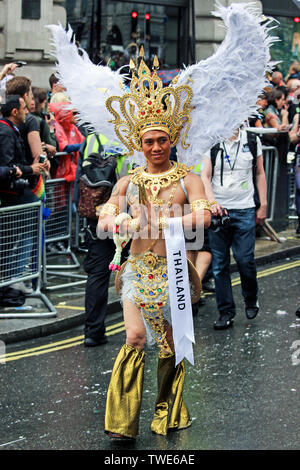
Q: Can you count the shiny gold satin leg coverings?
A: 2